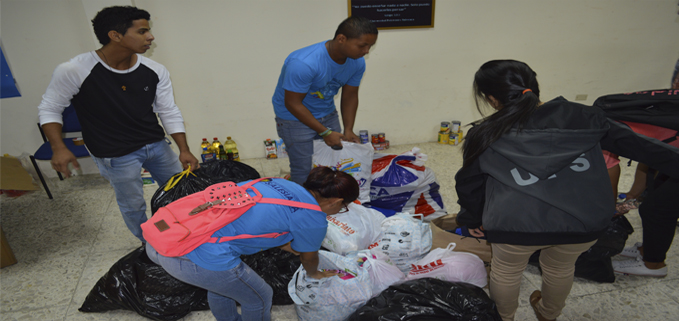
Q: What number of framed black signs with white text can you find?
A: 1